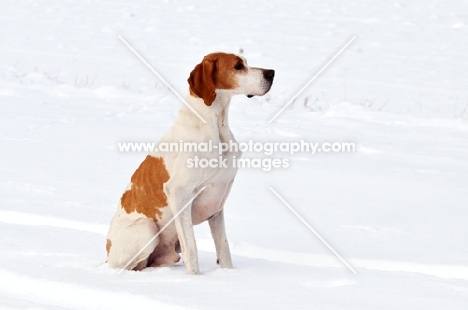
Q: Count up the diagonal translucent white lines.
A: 4